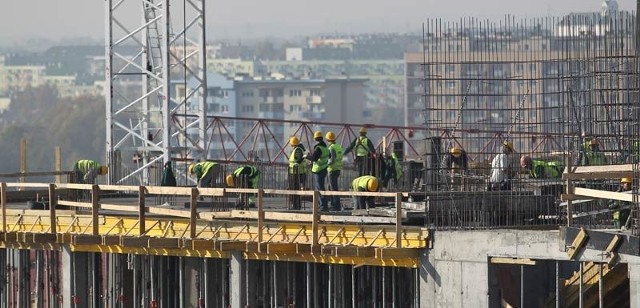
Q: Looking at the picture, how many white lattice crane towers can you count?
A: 1